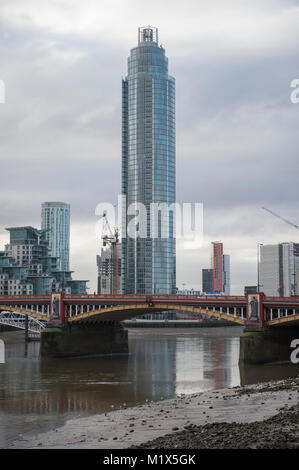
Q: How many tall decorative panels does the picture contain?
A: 2